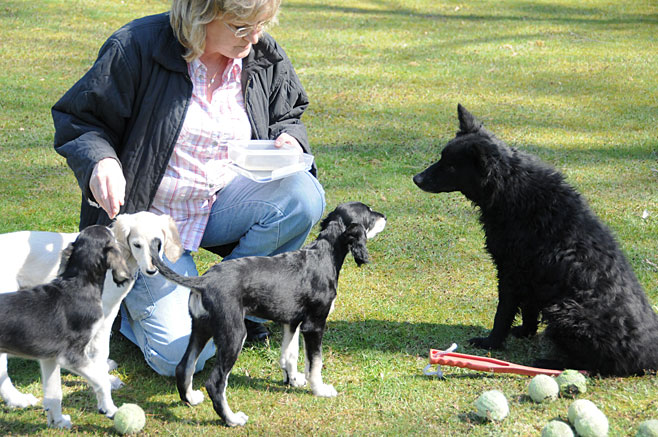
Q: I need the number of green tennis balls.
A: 8